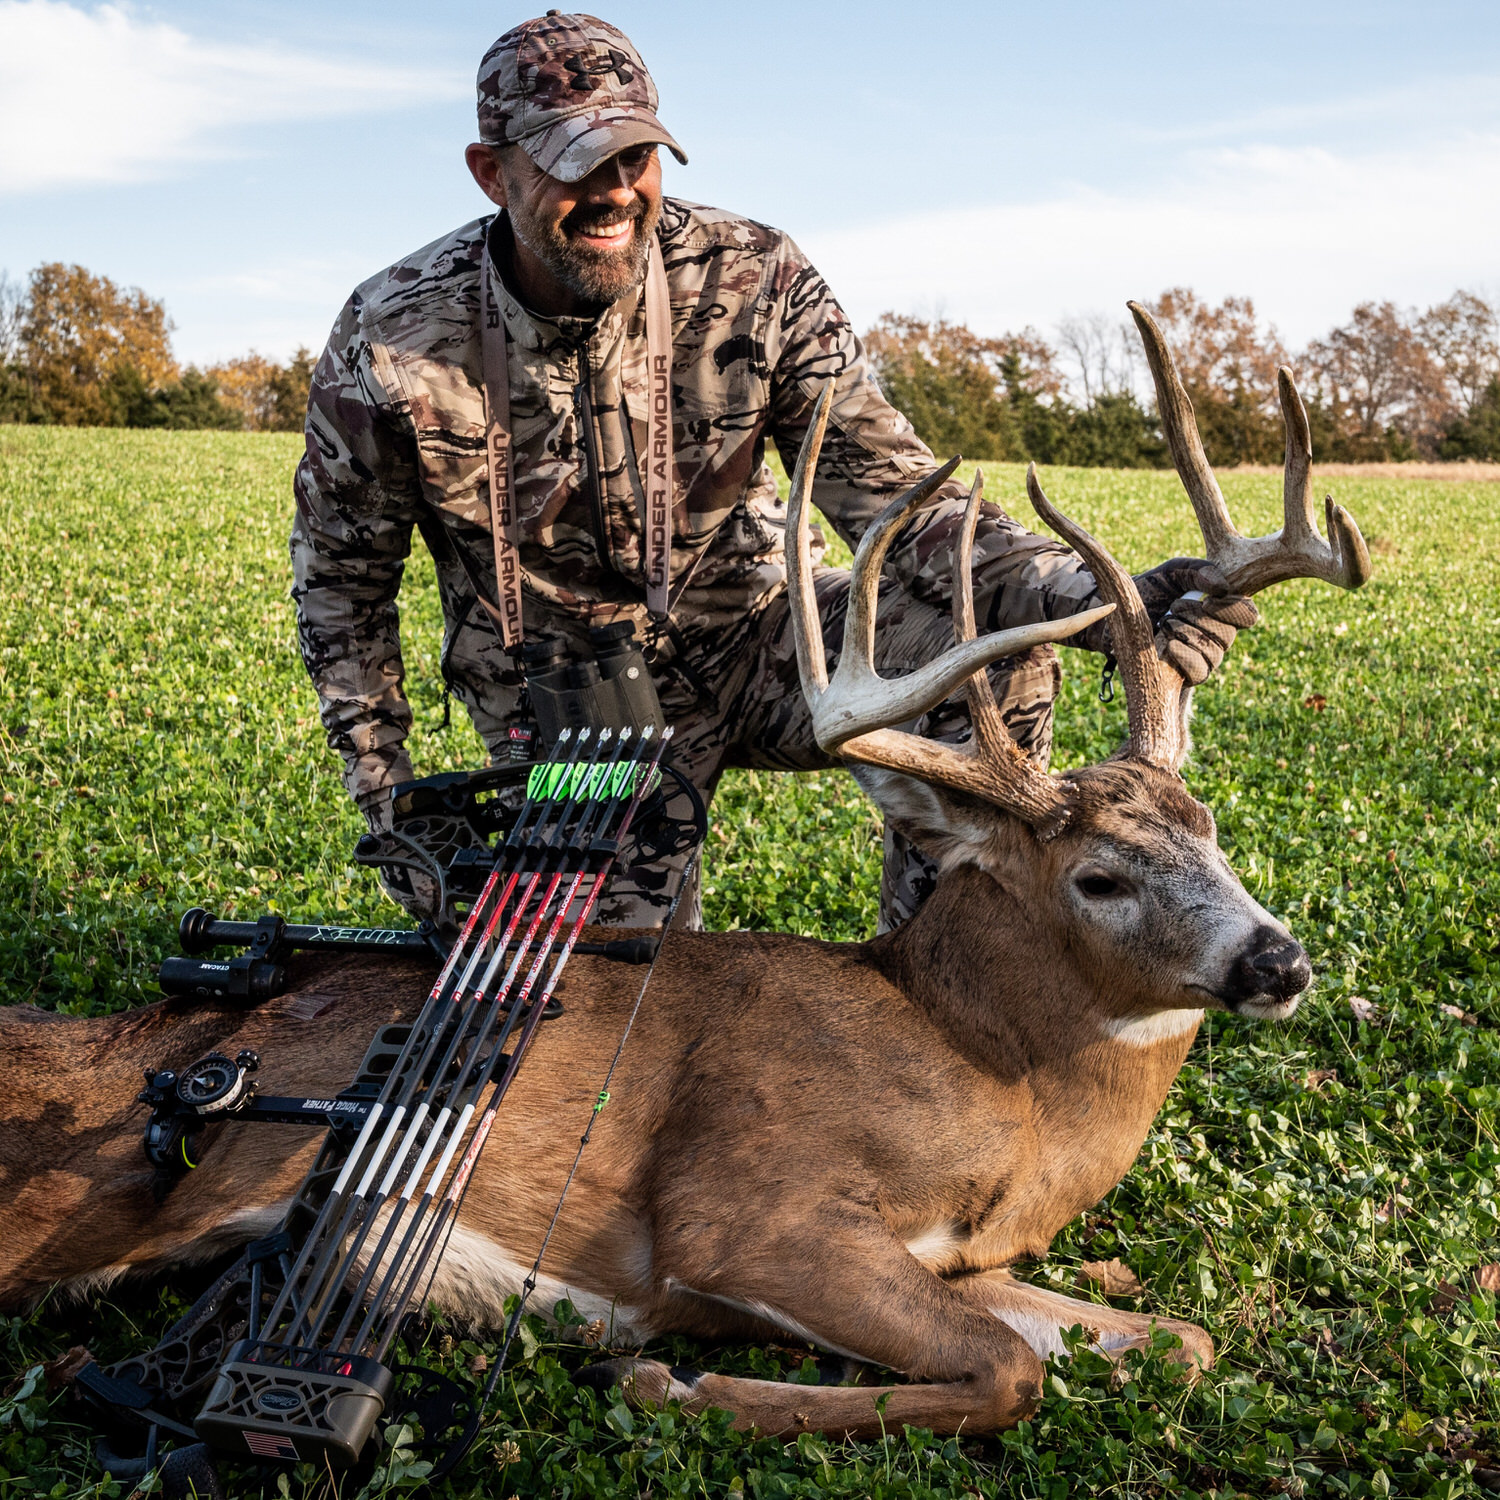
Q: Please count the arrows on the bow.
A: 6